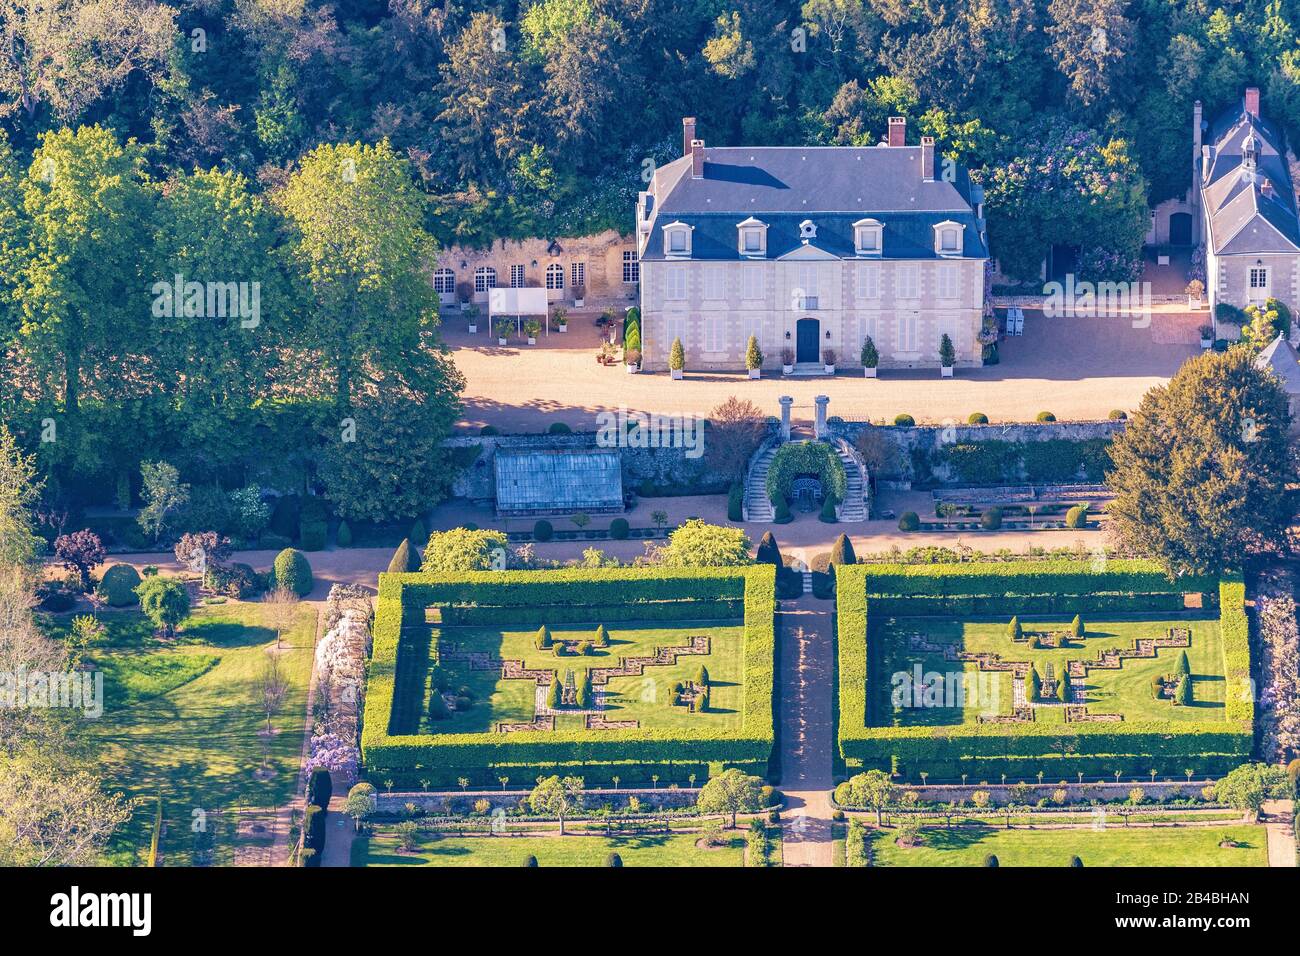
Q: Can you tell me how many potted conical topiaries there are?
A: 4